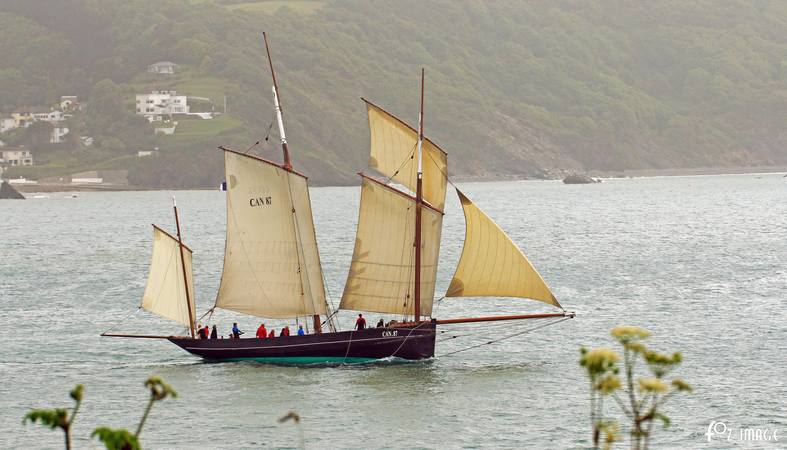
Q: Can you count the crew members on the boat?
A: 11